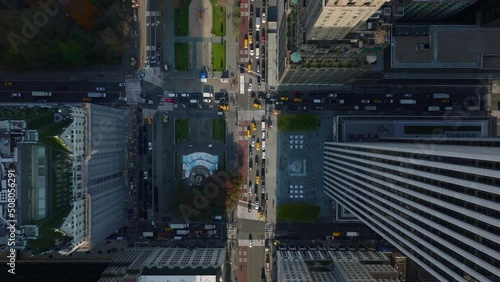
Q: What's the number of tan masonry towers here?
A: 1